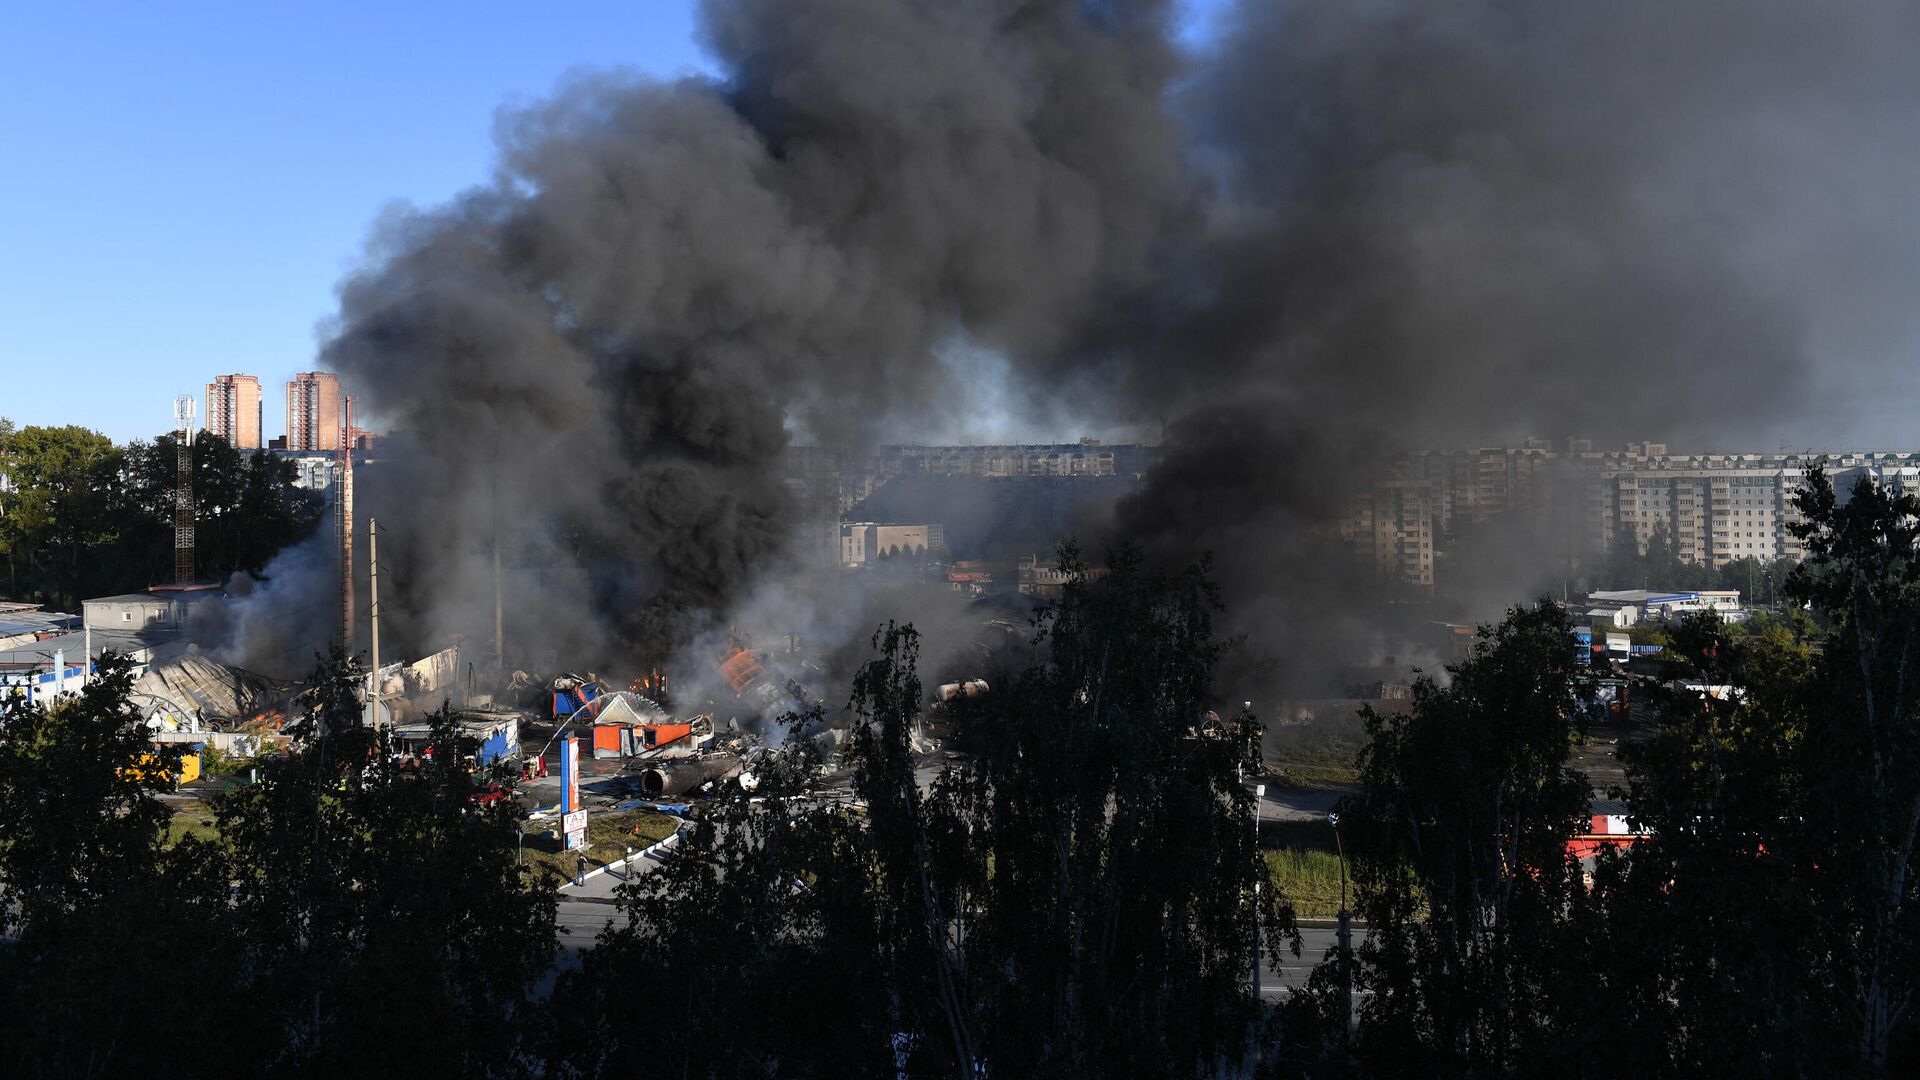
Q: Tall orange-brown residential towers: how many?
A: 2